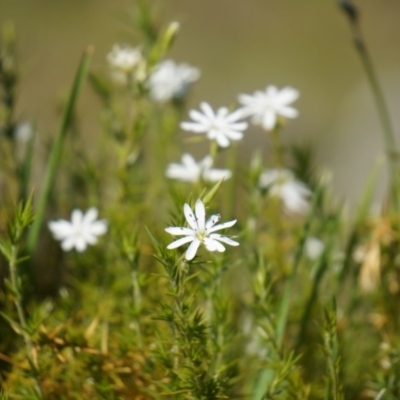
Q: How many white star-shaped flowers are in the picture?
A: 8